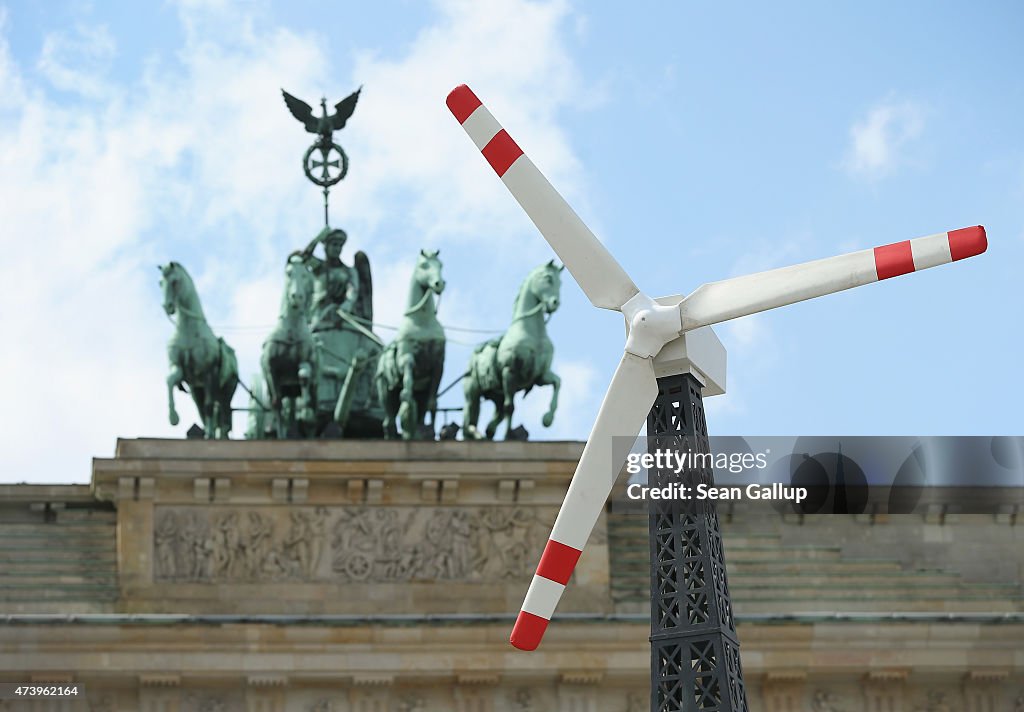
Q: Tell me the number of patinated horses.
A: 4